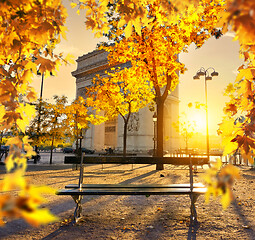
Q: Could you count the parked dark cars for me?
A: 2